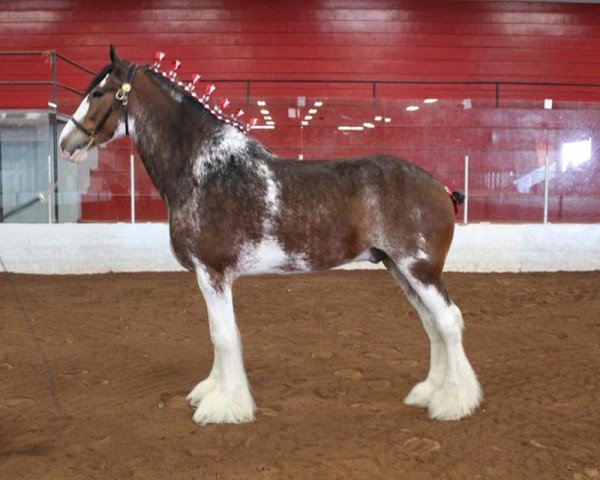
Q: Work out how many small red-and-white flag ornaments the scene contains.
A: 7